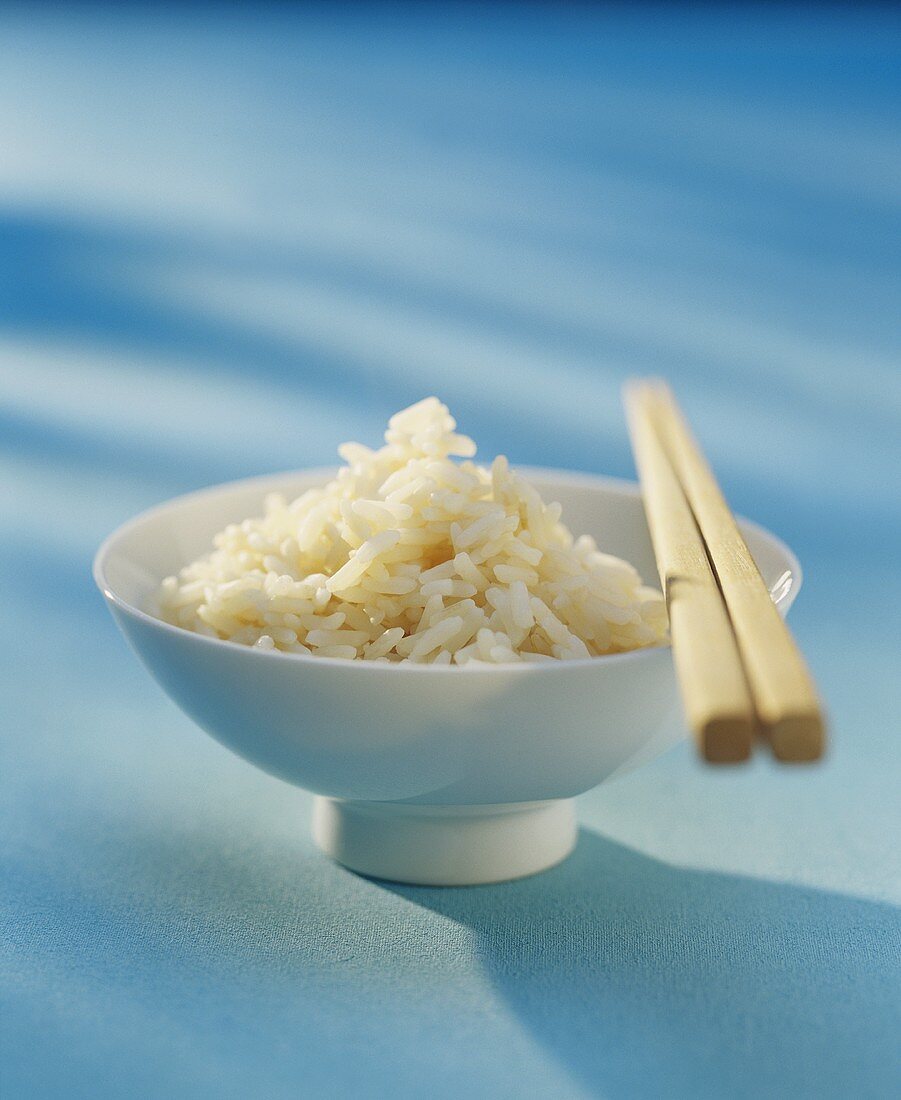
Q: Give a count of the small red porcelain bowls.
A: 0